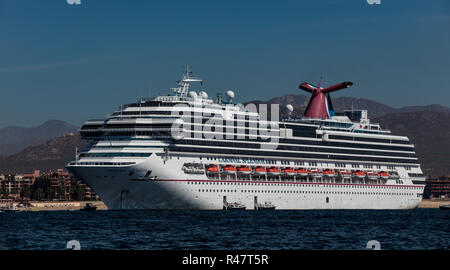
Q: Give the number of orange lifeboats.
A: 13